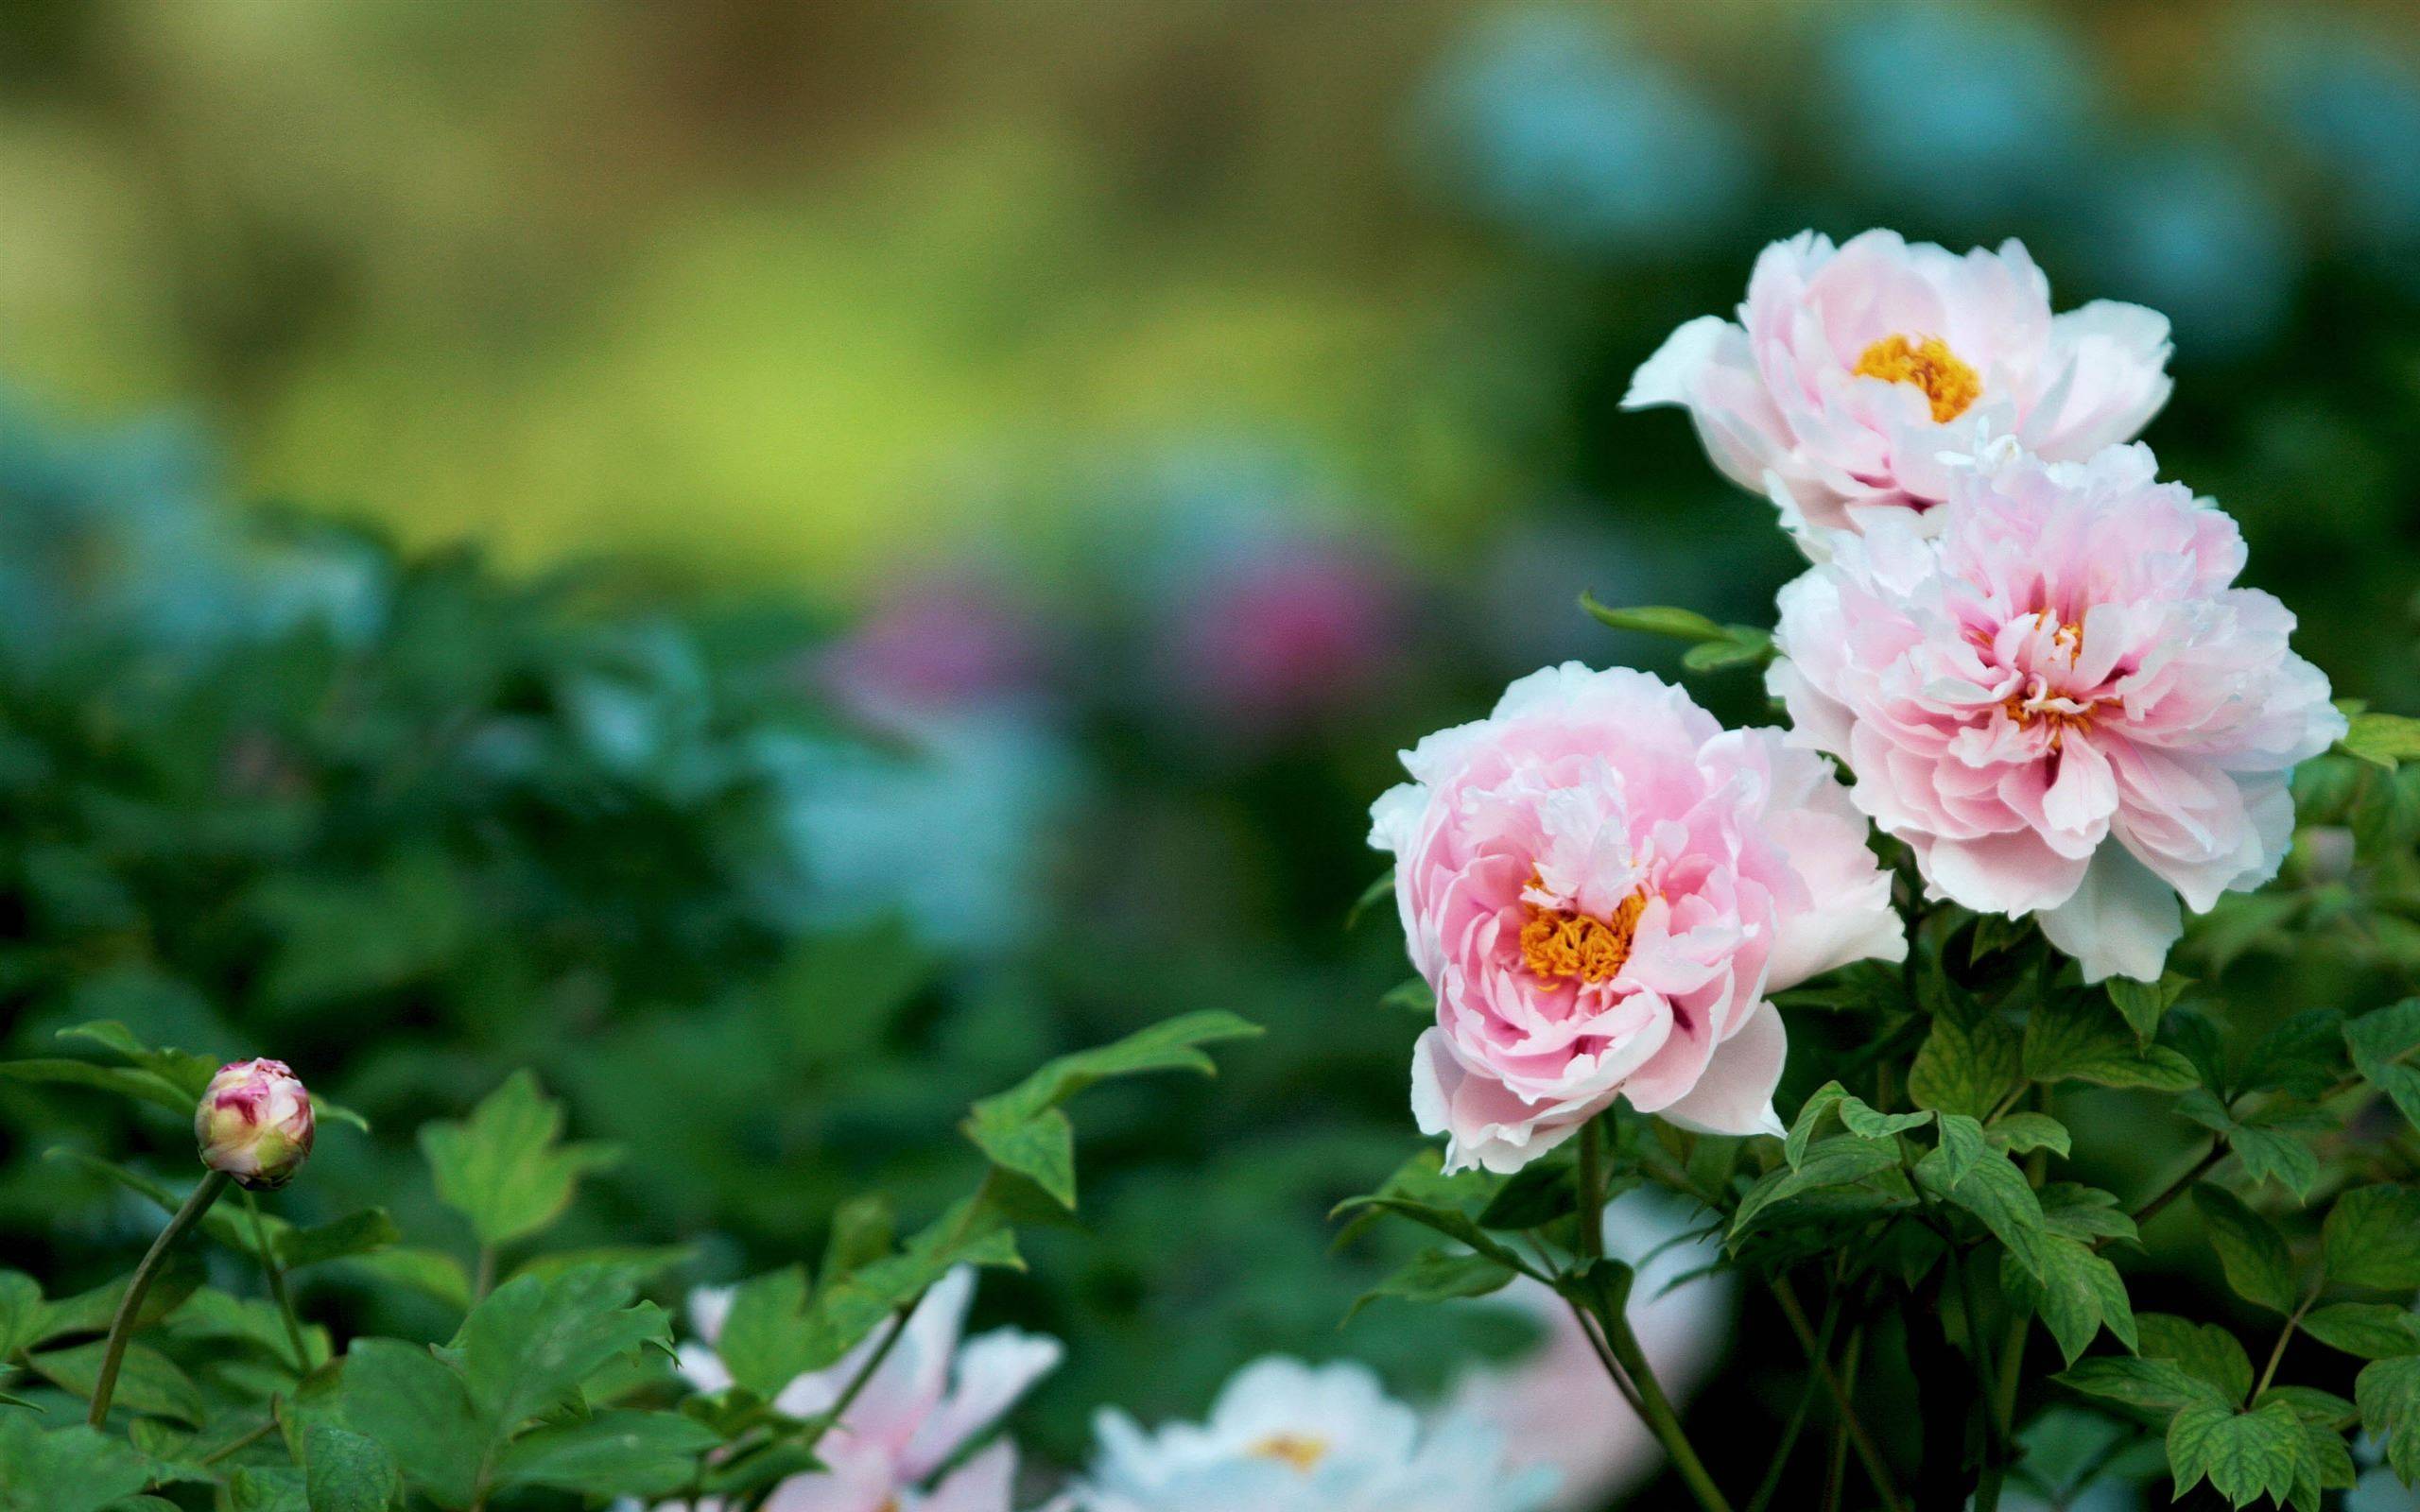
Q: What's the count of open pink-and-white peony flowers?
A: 3